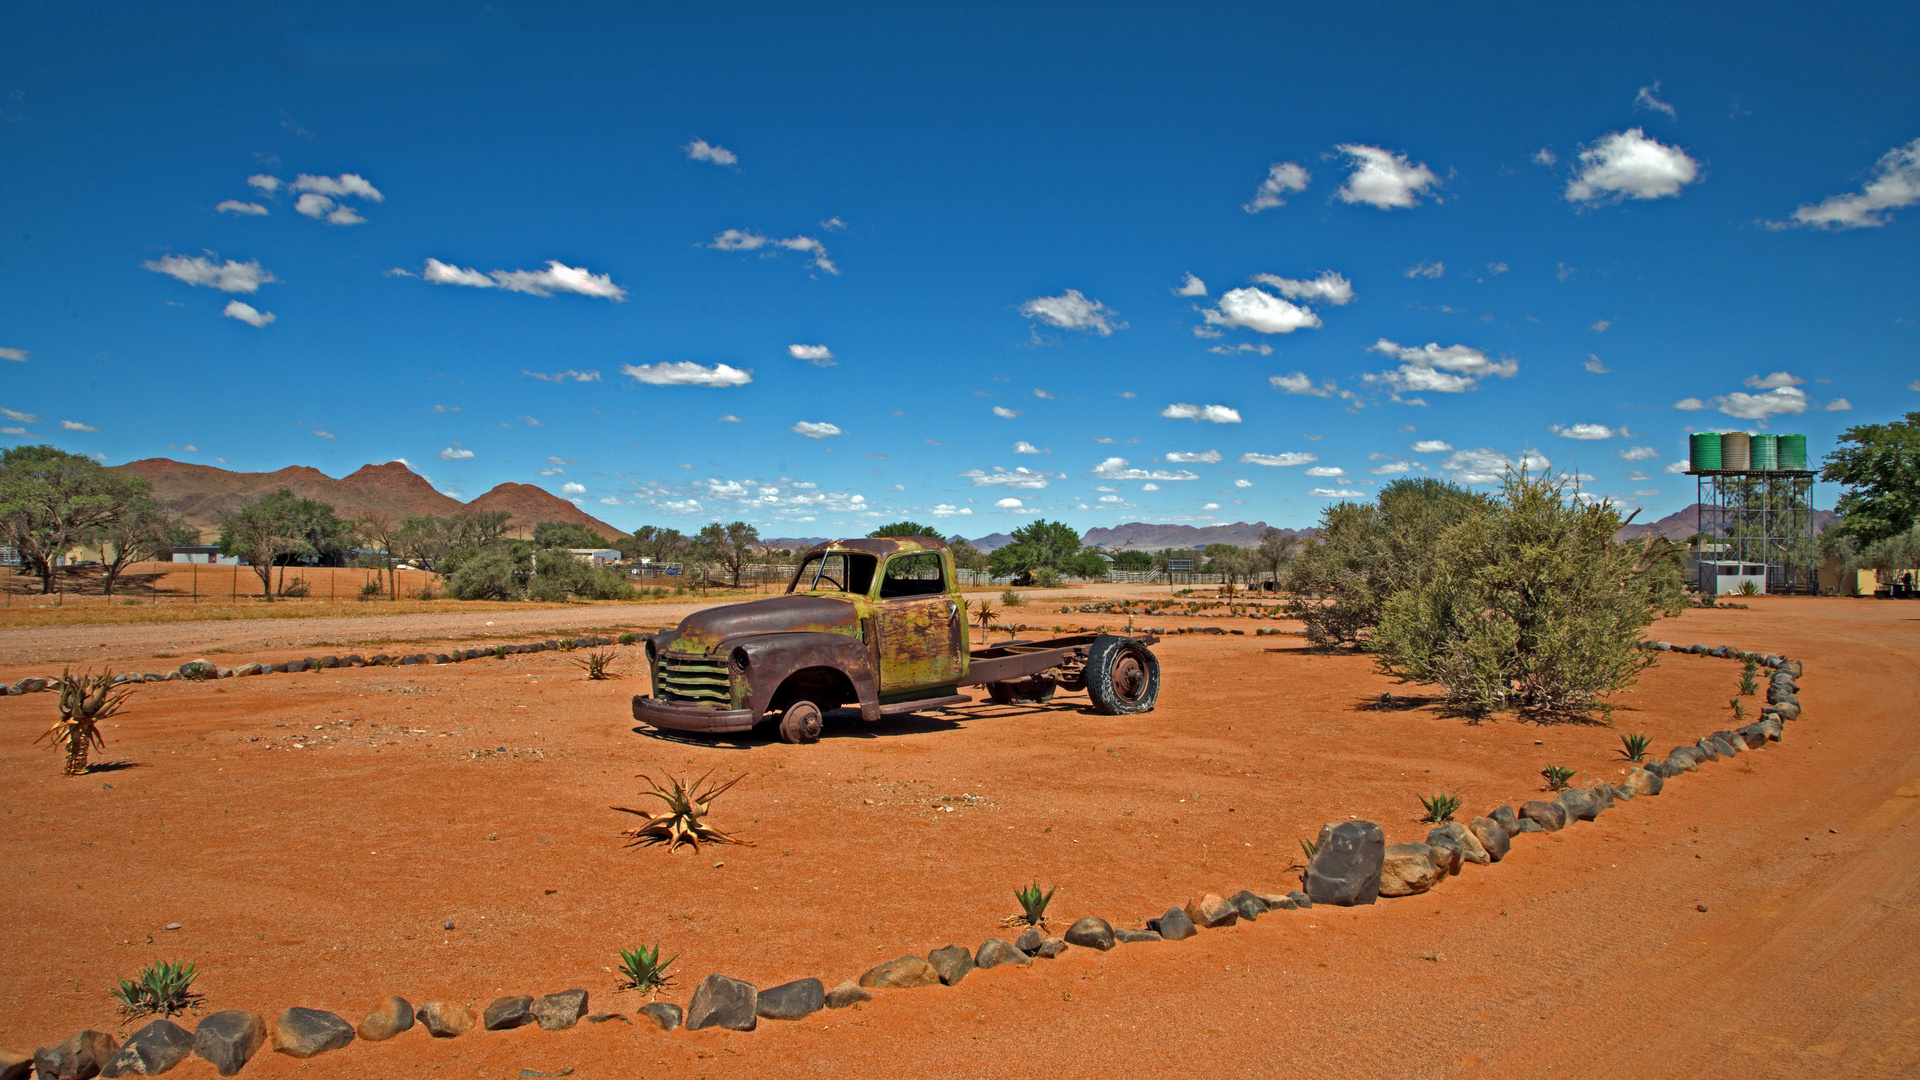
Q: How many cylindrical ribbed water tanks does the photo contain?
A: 4